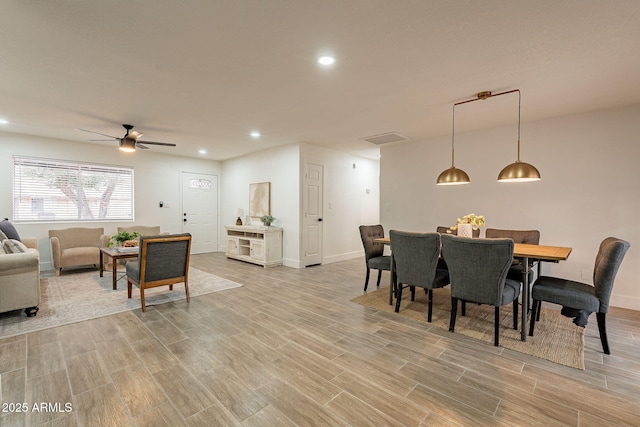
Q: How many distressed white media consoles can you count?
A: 1